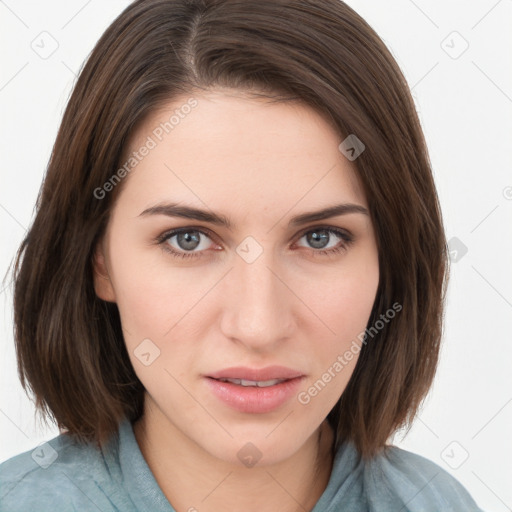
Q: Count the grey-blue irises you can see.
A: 2